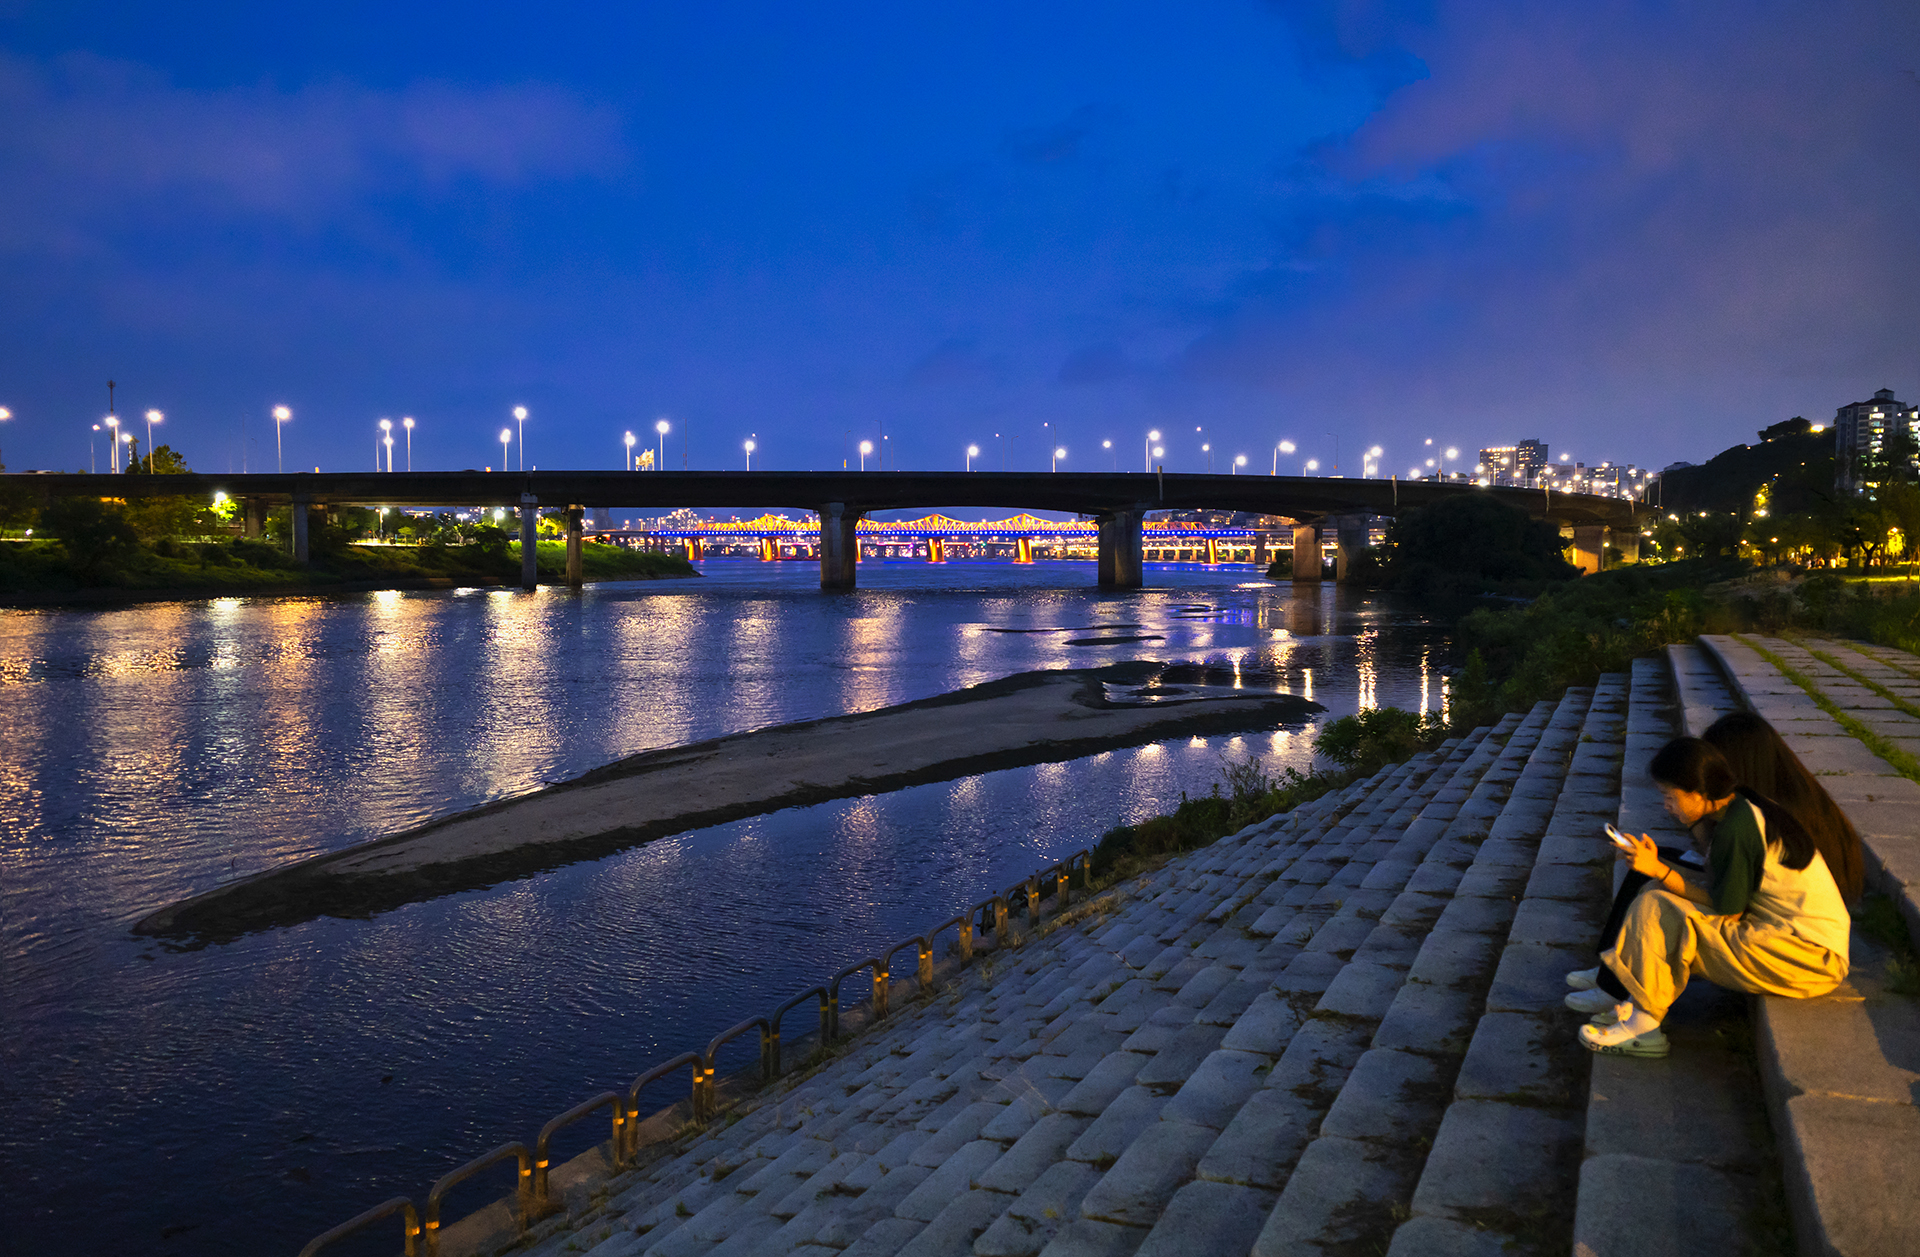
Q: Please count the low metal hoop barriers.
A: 13